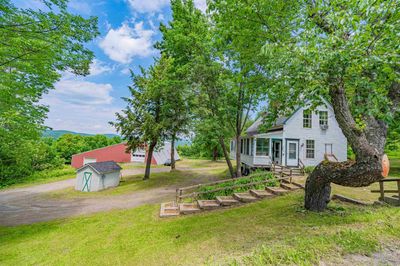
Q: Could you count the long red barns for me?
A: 1